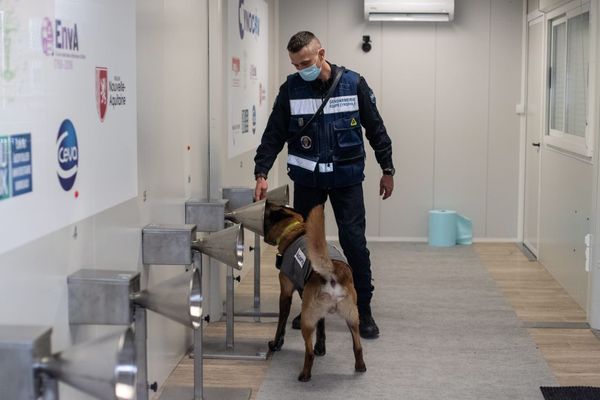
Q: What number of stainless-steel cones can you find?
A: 5